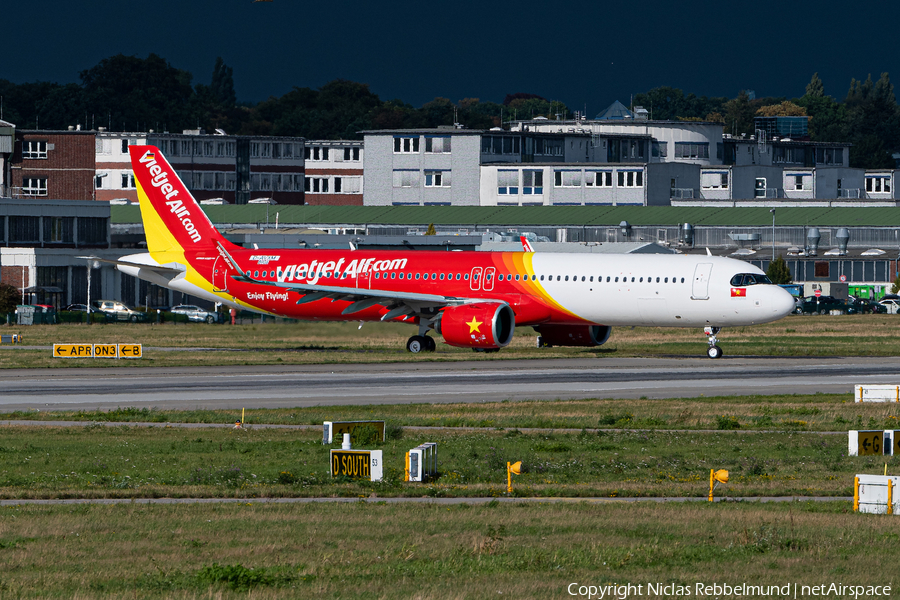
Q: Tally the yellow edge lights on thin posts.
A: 2